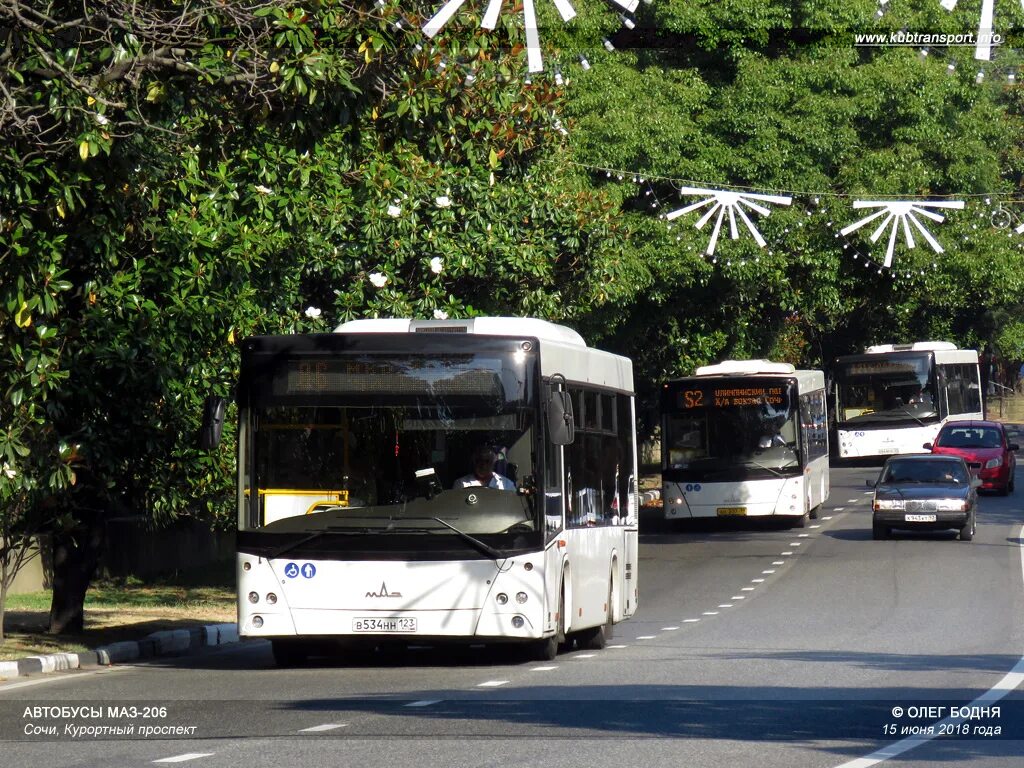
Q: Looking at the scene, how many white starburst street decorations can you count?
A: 4